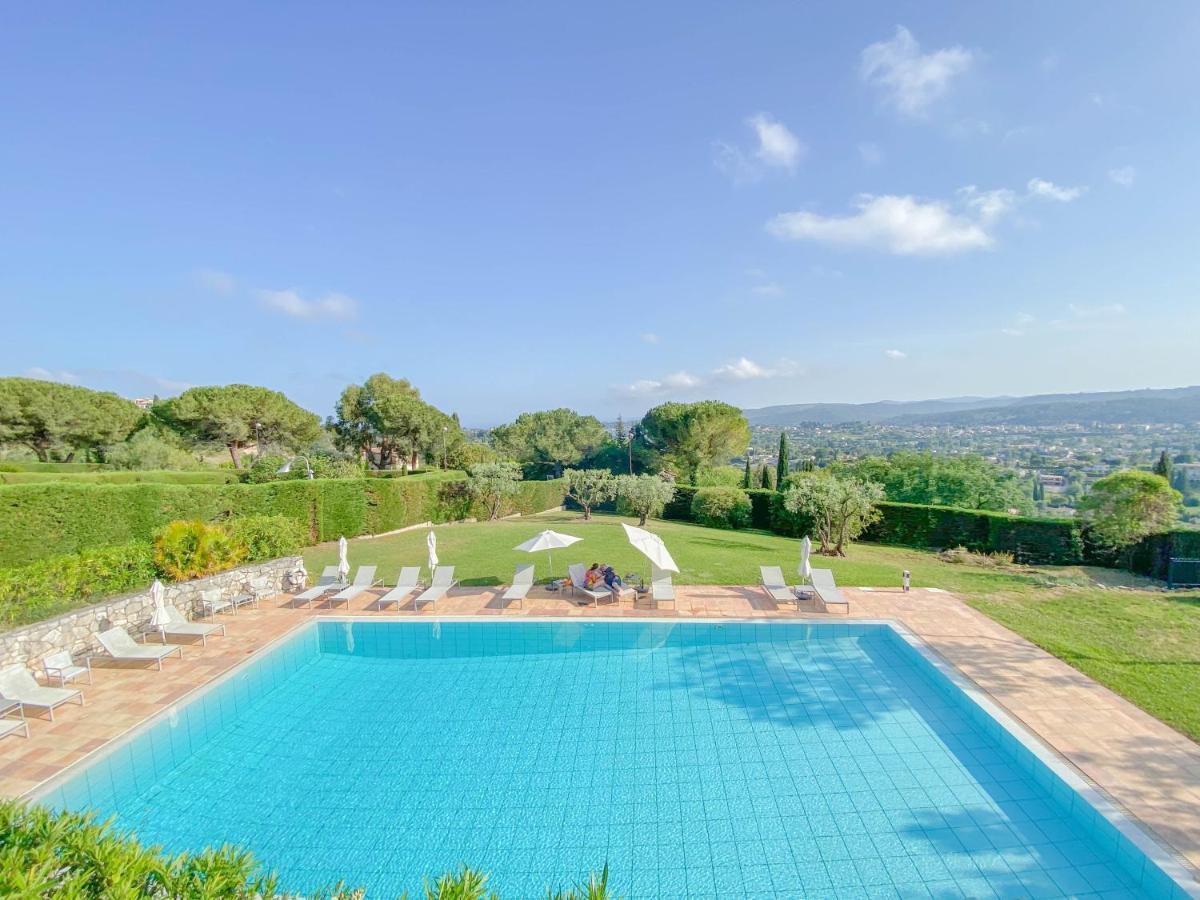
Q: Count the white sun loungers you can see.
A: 14